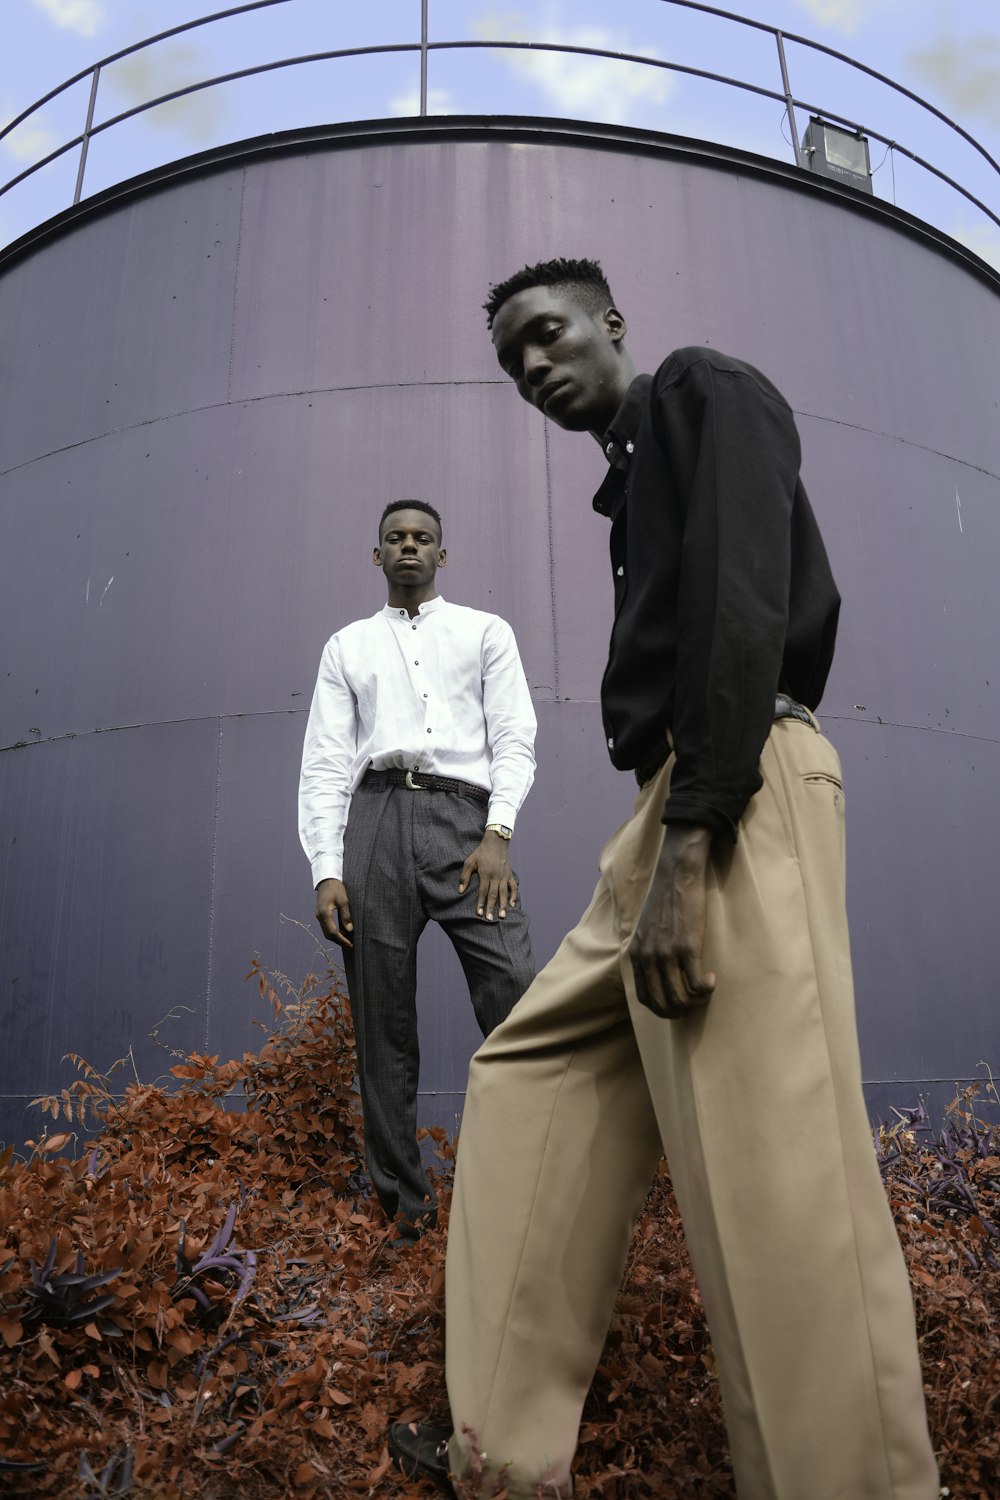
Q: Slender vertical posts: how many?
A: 3